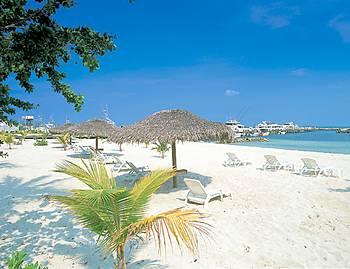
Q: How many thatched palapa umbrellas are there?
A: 3